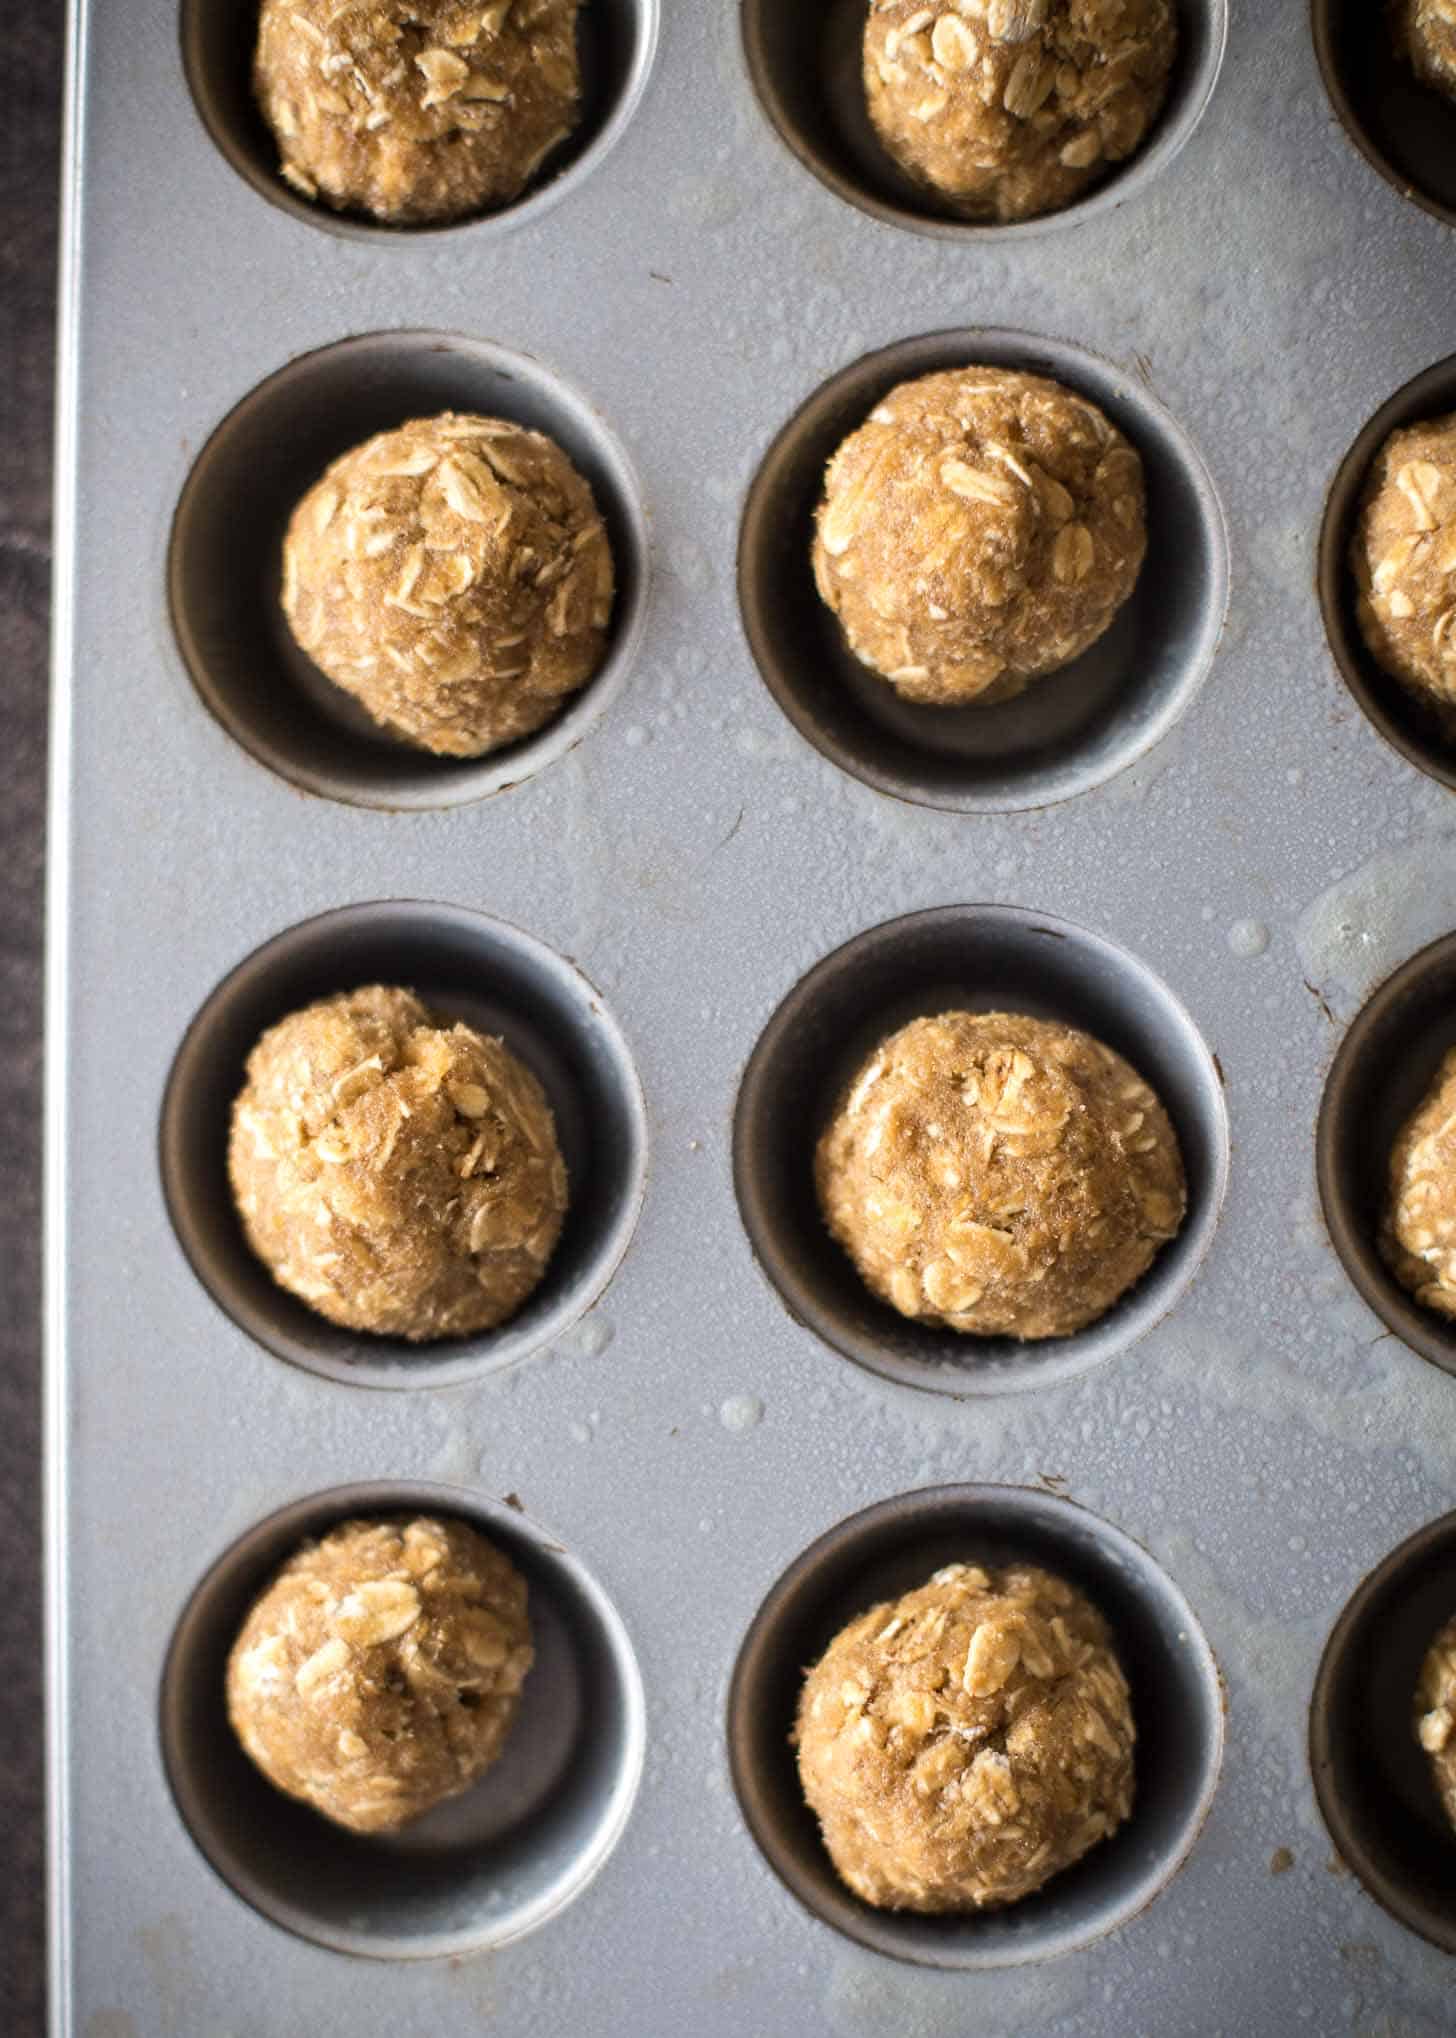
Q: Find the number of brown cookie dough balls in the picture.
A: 12